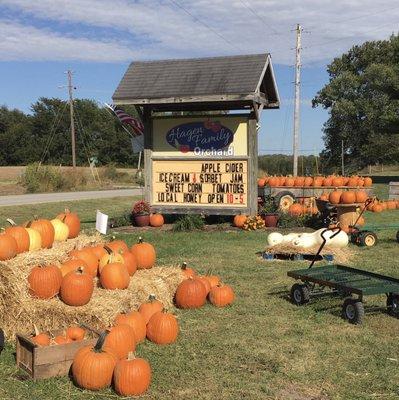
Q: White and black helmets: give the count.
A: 0